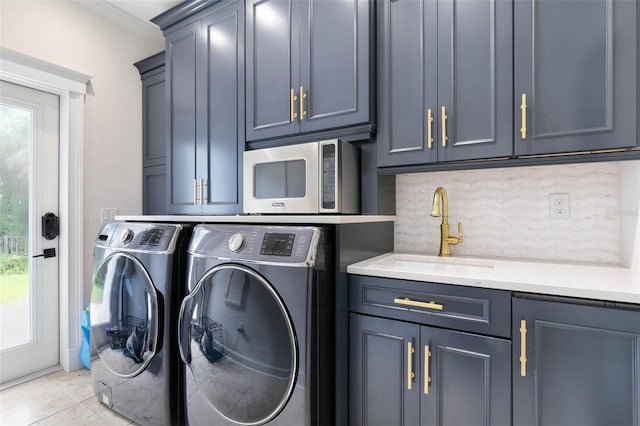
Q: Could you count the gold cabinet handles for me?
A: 11